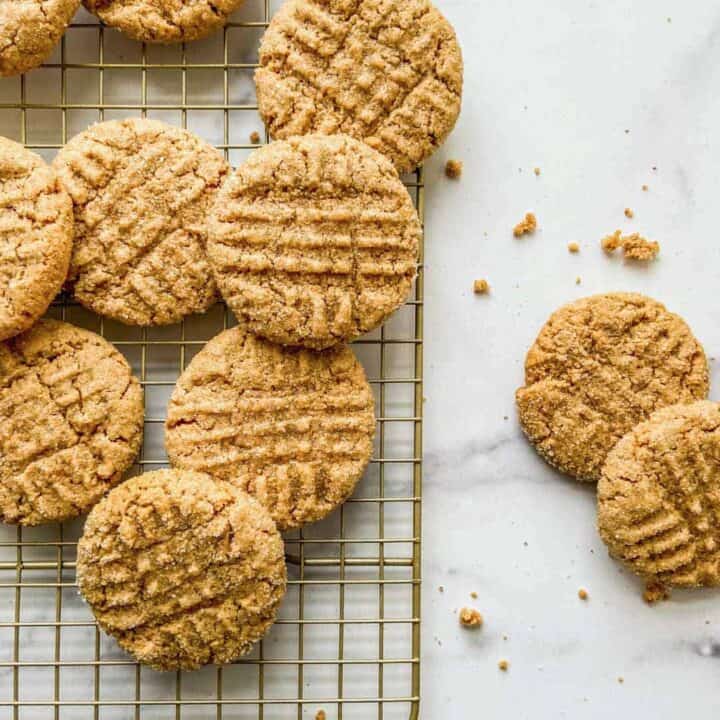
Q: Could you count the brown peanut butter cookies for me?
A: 11